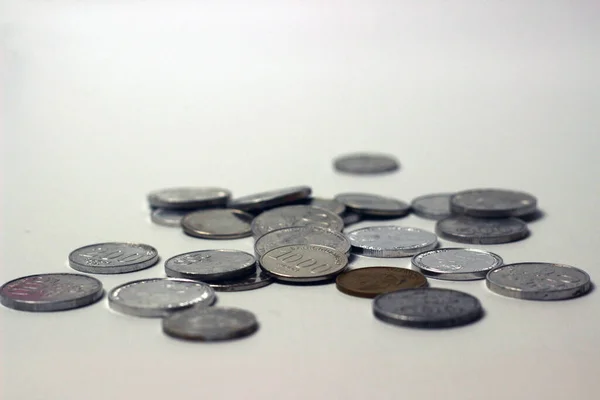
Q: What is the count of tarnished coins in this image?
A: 1